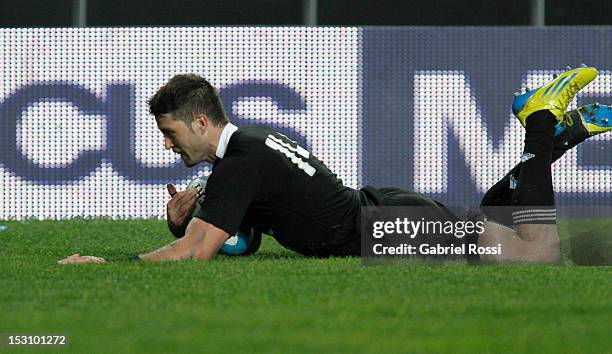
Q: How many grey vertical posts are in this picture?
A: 3